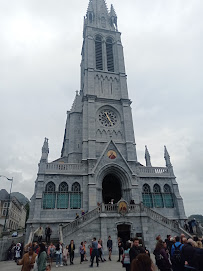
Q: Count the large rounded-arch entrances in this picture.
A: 1